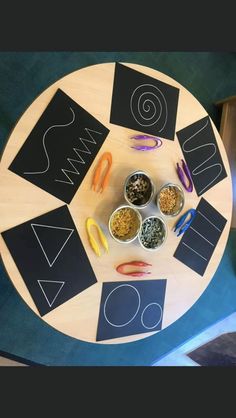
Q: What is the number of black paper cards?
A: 6